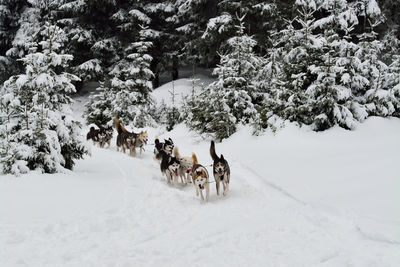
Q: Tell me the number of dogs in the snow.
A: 9